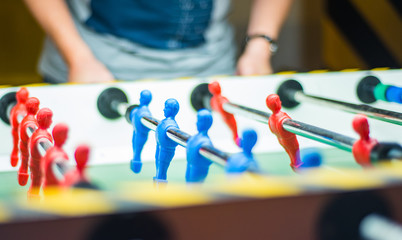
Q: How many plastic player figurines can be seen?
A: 13